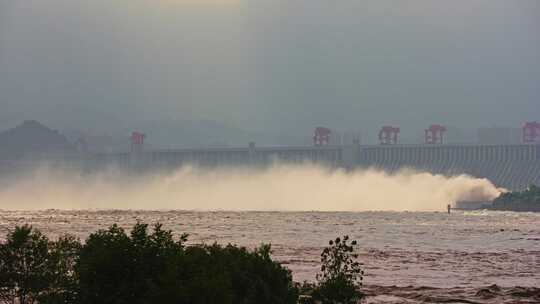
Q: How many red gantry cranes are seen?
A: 5